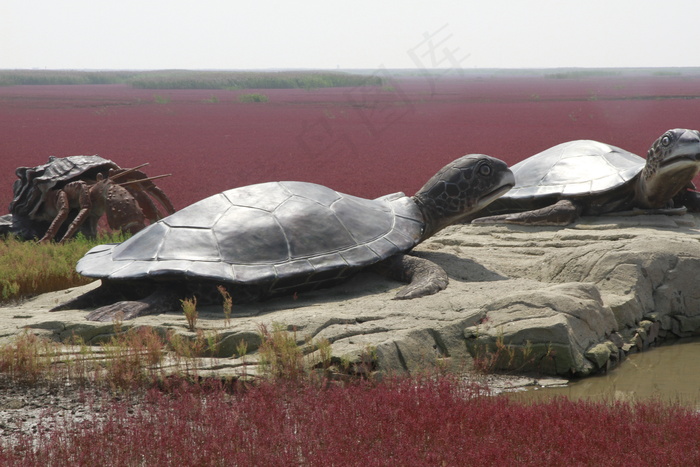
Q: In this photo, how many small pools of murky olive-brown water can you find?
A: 1